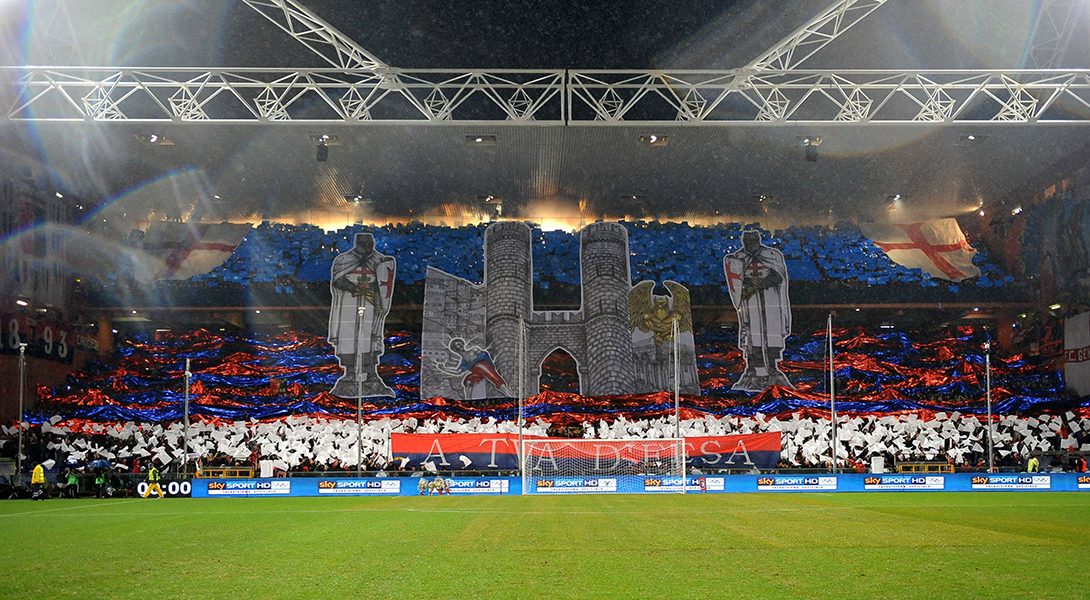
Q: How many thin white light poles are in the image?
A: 7